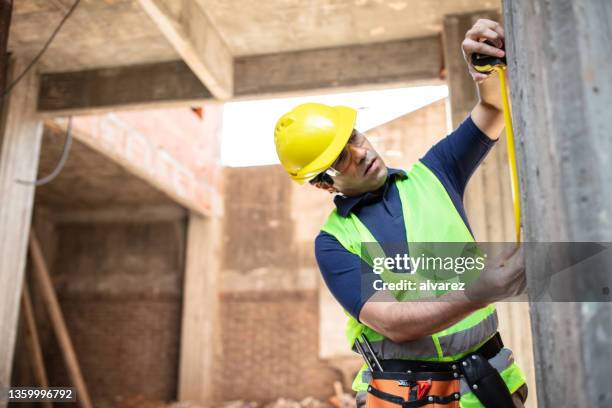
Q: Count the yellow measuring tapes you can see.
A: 1